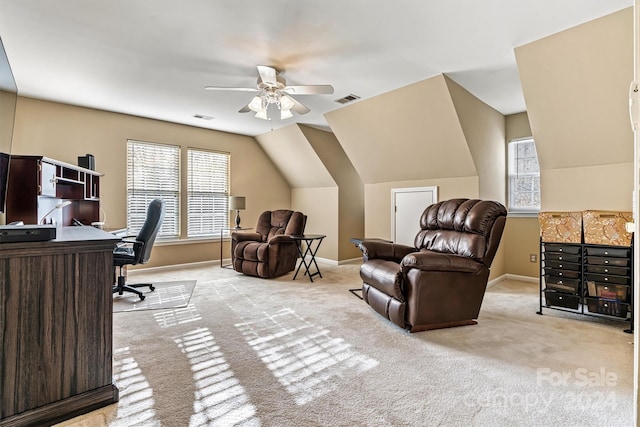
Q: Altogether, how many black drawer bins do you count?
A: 12